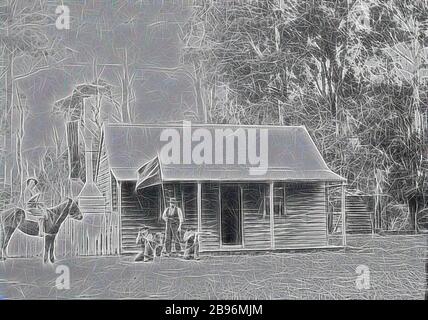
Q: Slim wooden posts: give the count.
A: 4